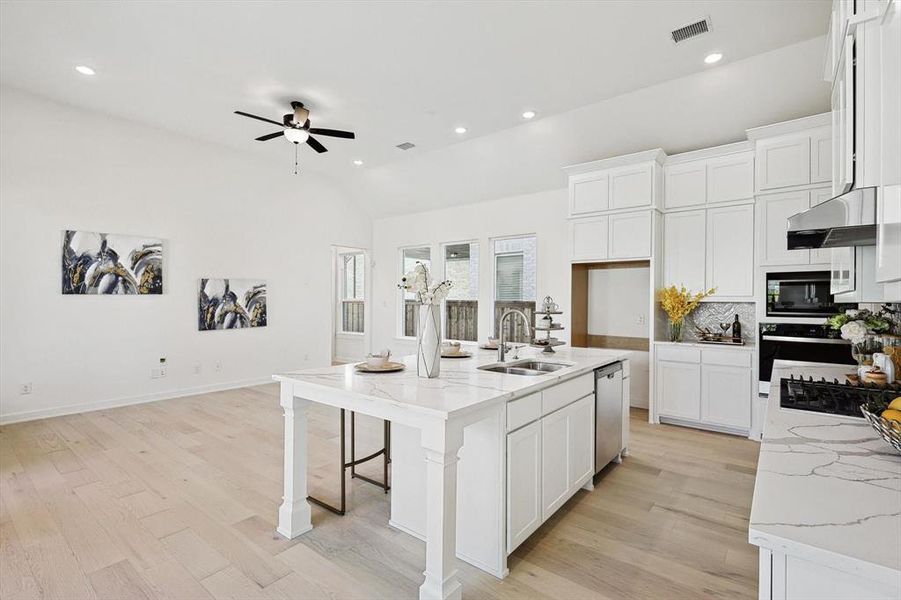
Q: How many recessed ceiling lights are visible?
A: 5